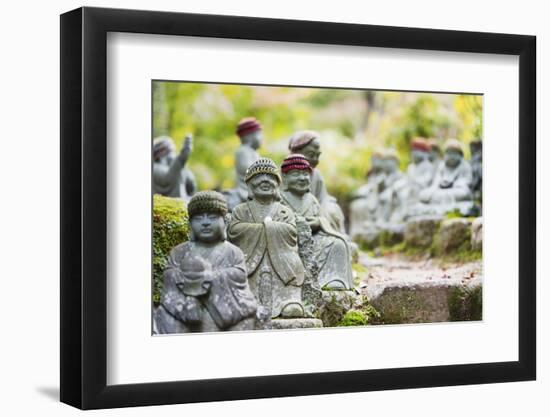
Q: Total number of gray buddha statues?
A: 12